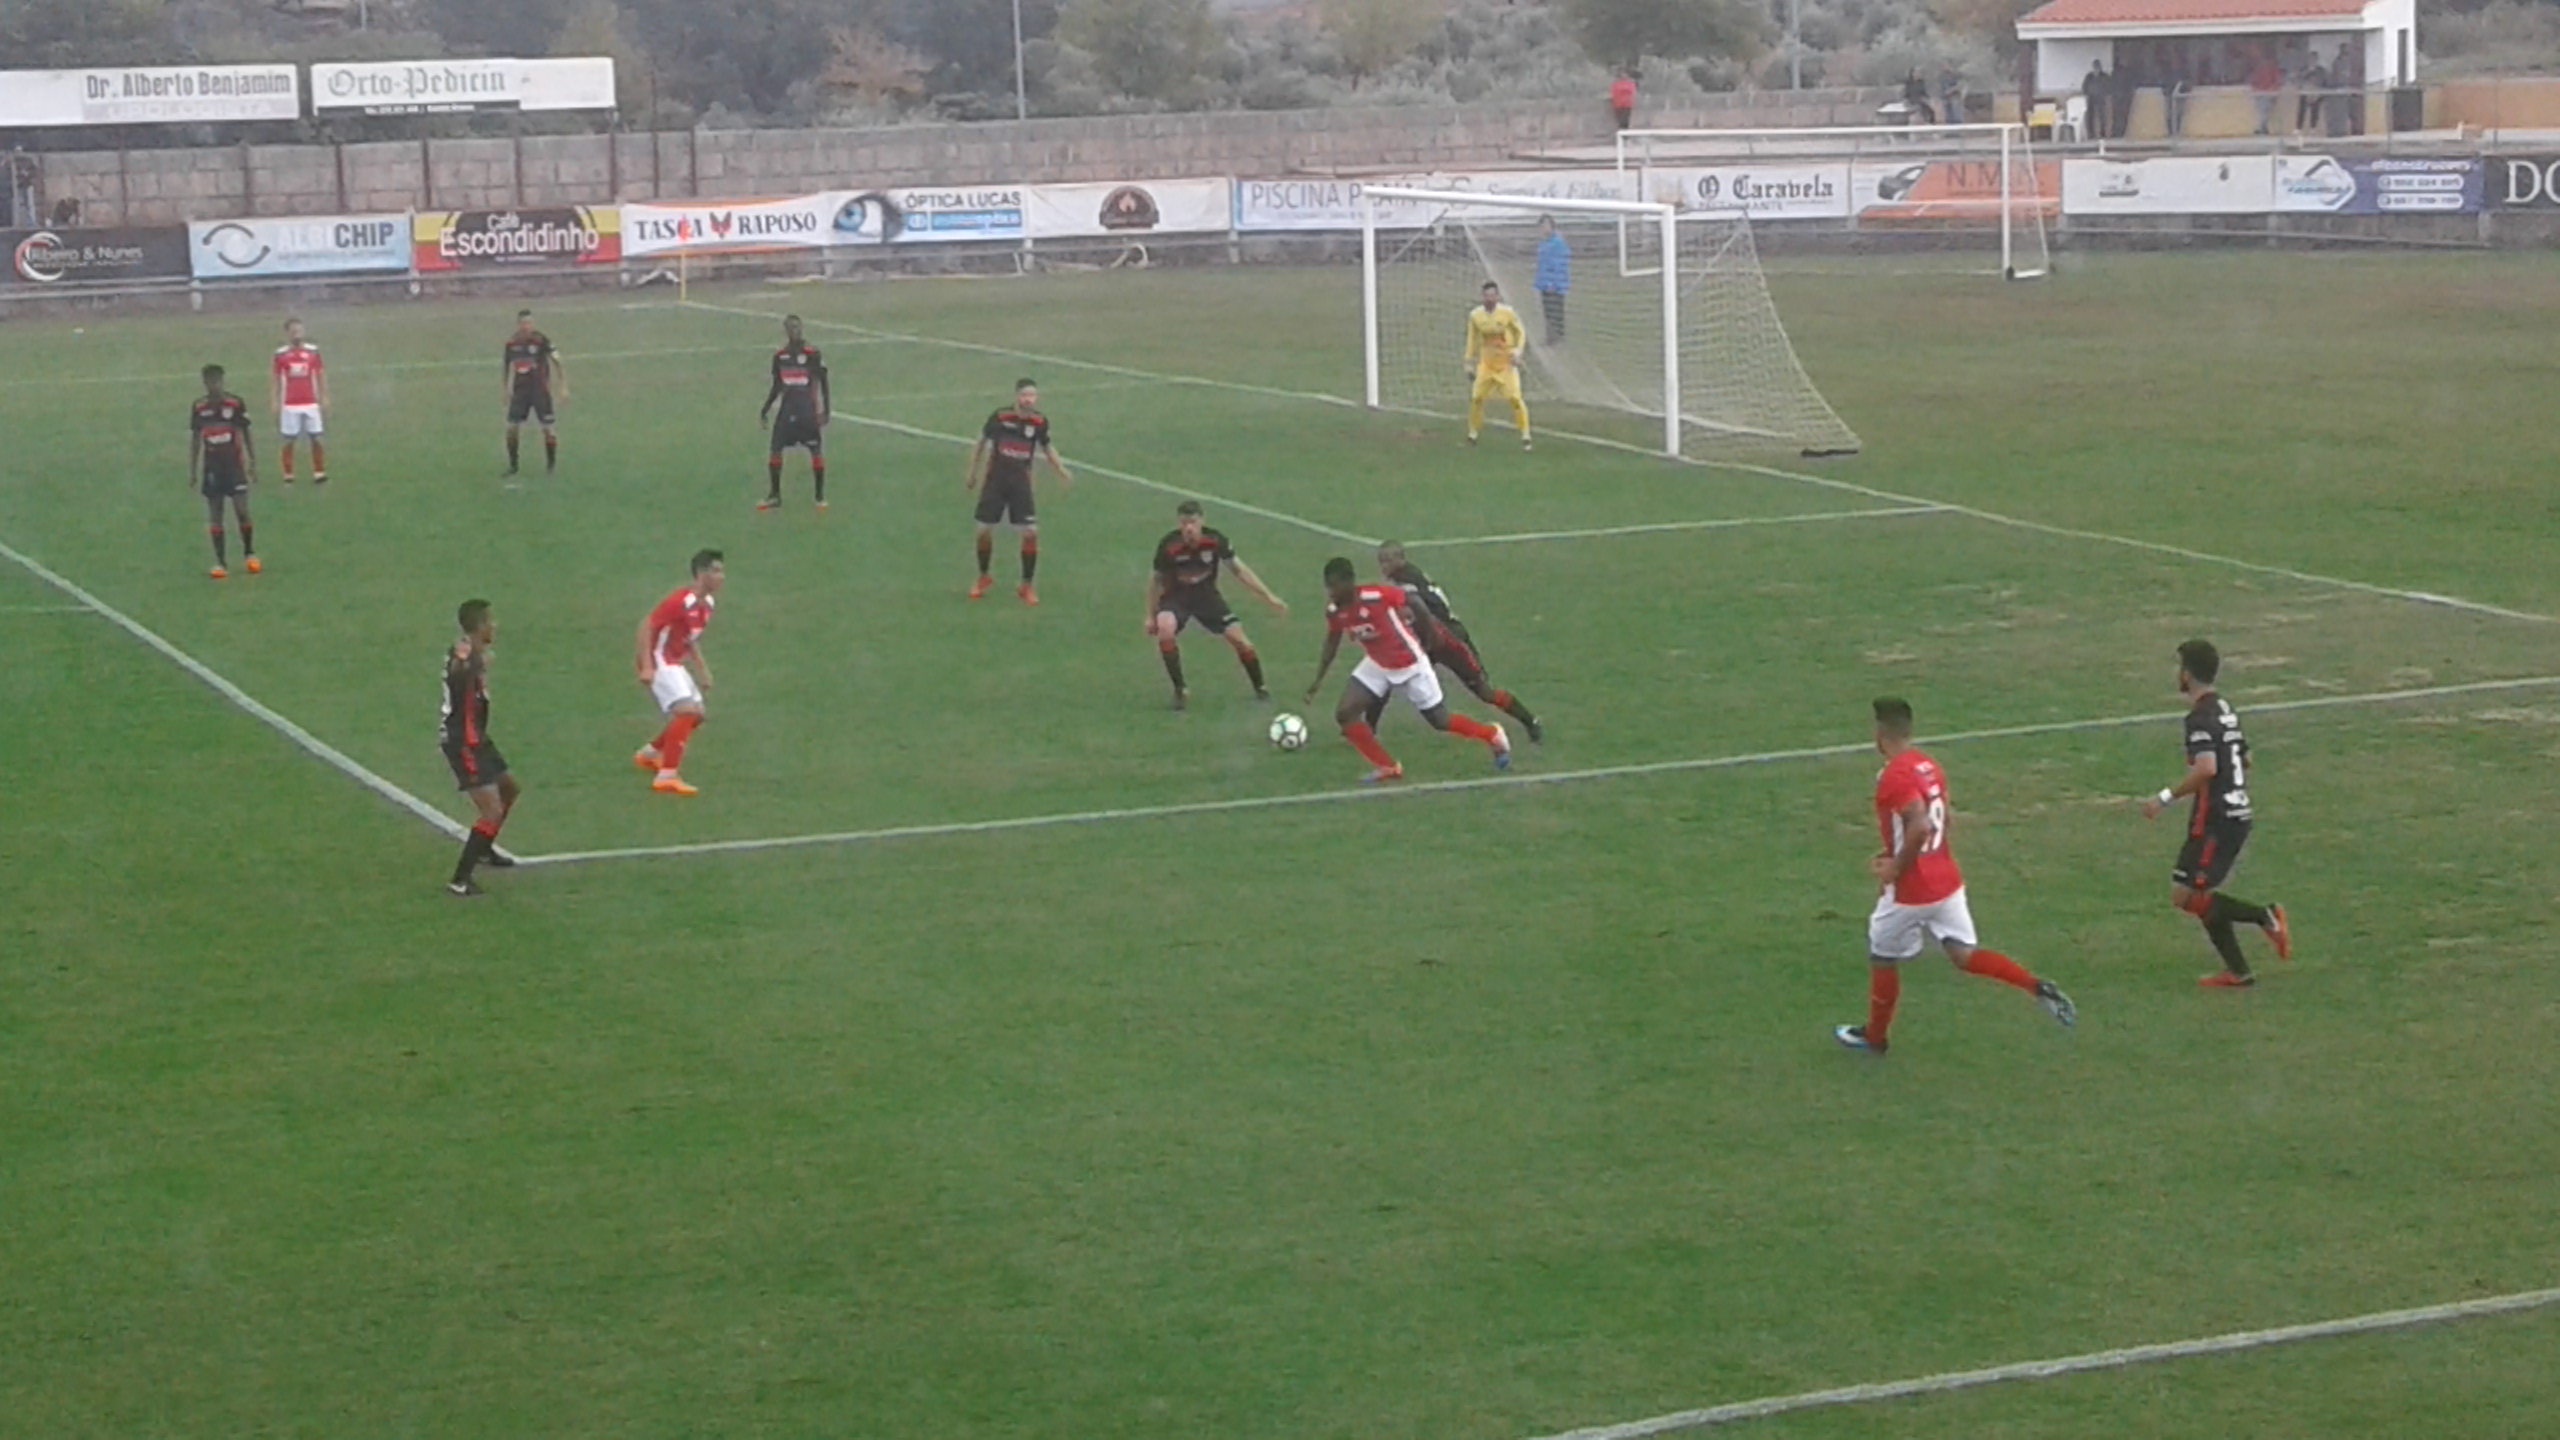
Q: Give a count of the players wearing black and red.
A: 8